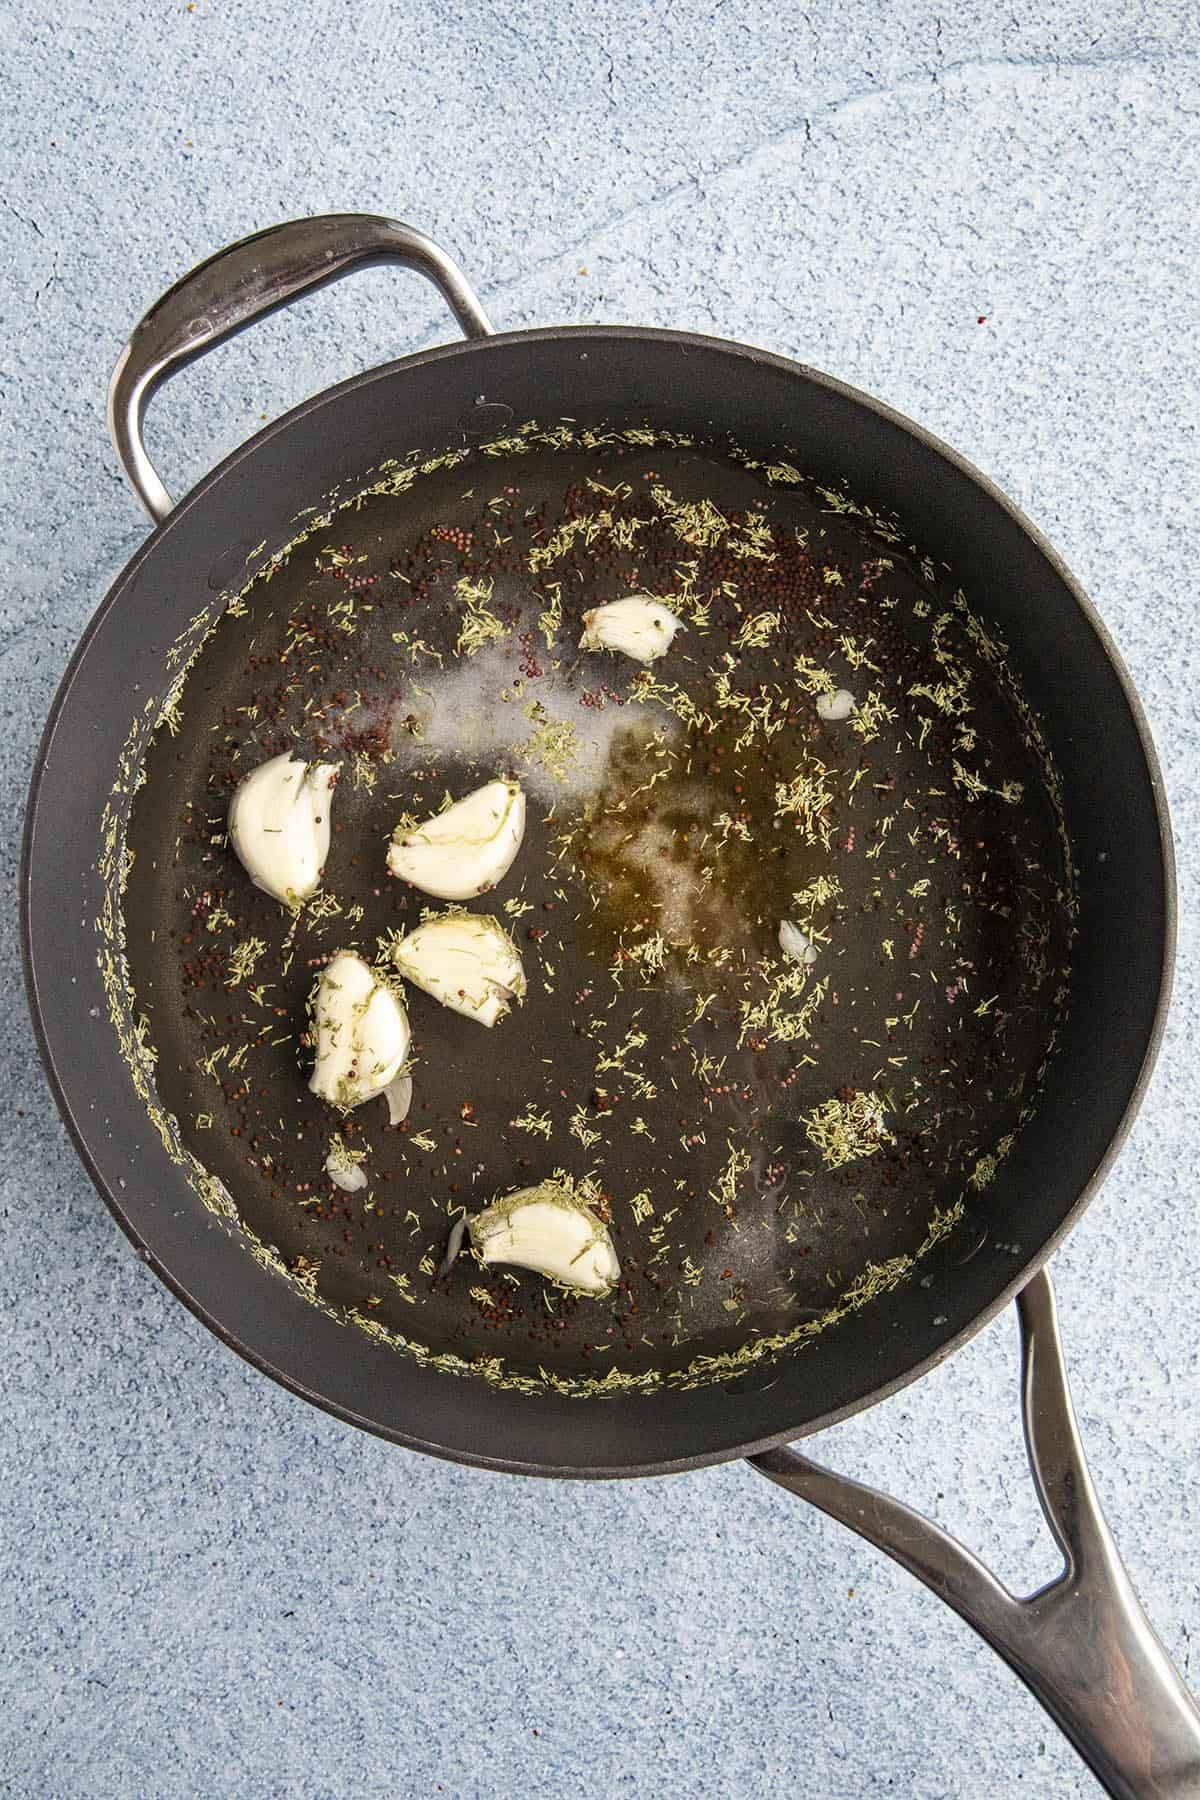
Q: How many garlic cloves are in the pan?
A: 6